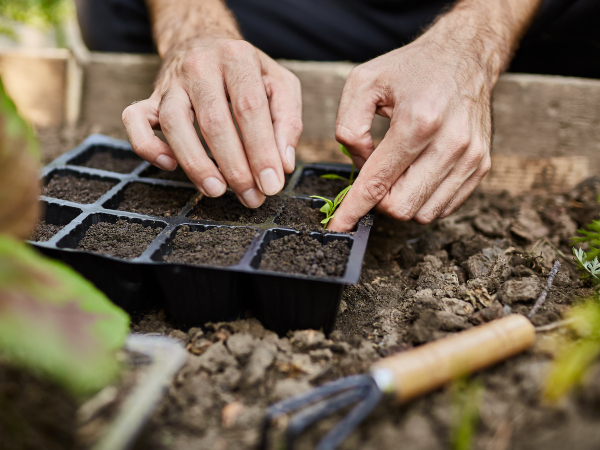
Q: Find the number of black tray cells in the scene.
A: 12